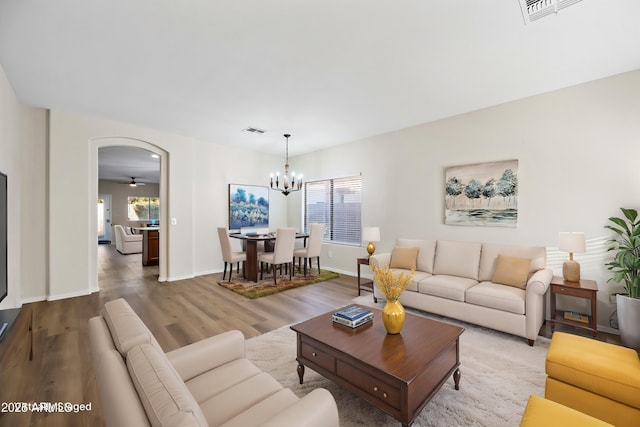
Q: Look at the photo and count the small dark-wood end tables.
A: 2